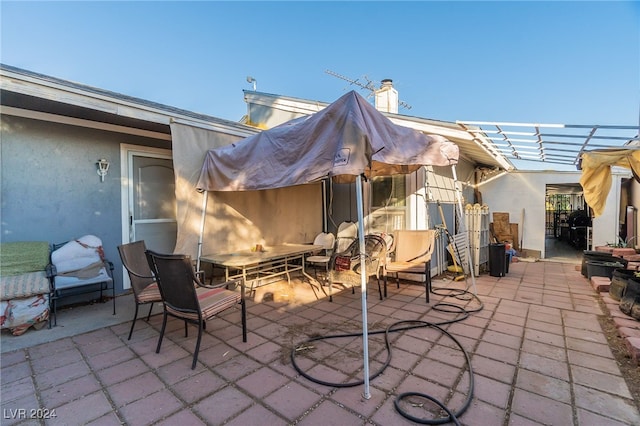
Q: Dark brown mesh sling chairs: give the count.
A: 2